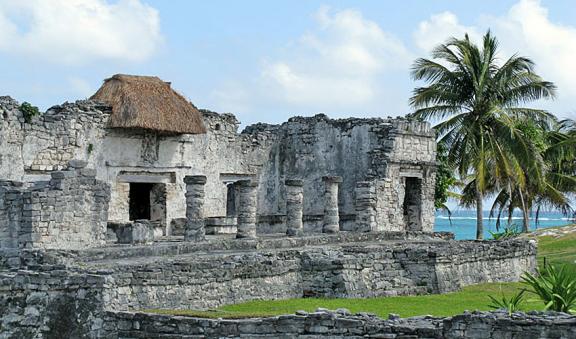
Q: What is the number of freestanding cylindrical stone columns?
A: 4